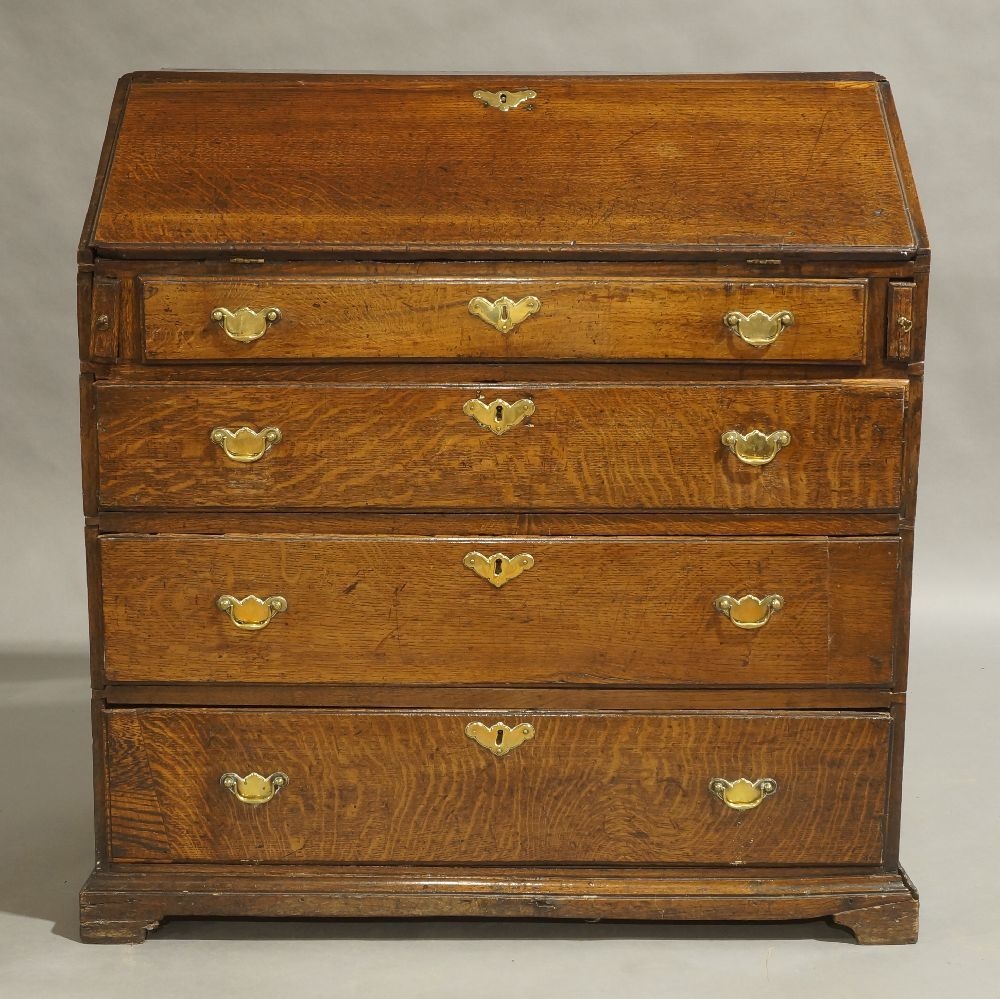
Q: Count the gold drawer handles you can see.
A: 8